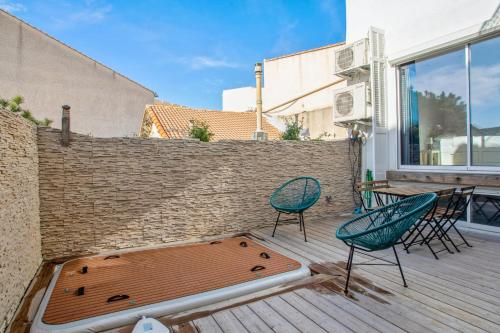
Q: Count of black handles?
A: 8